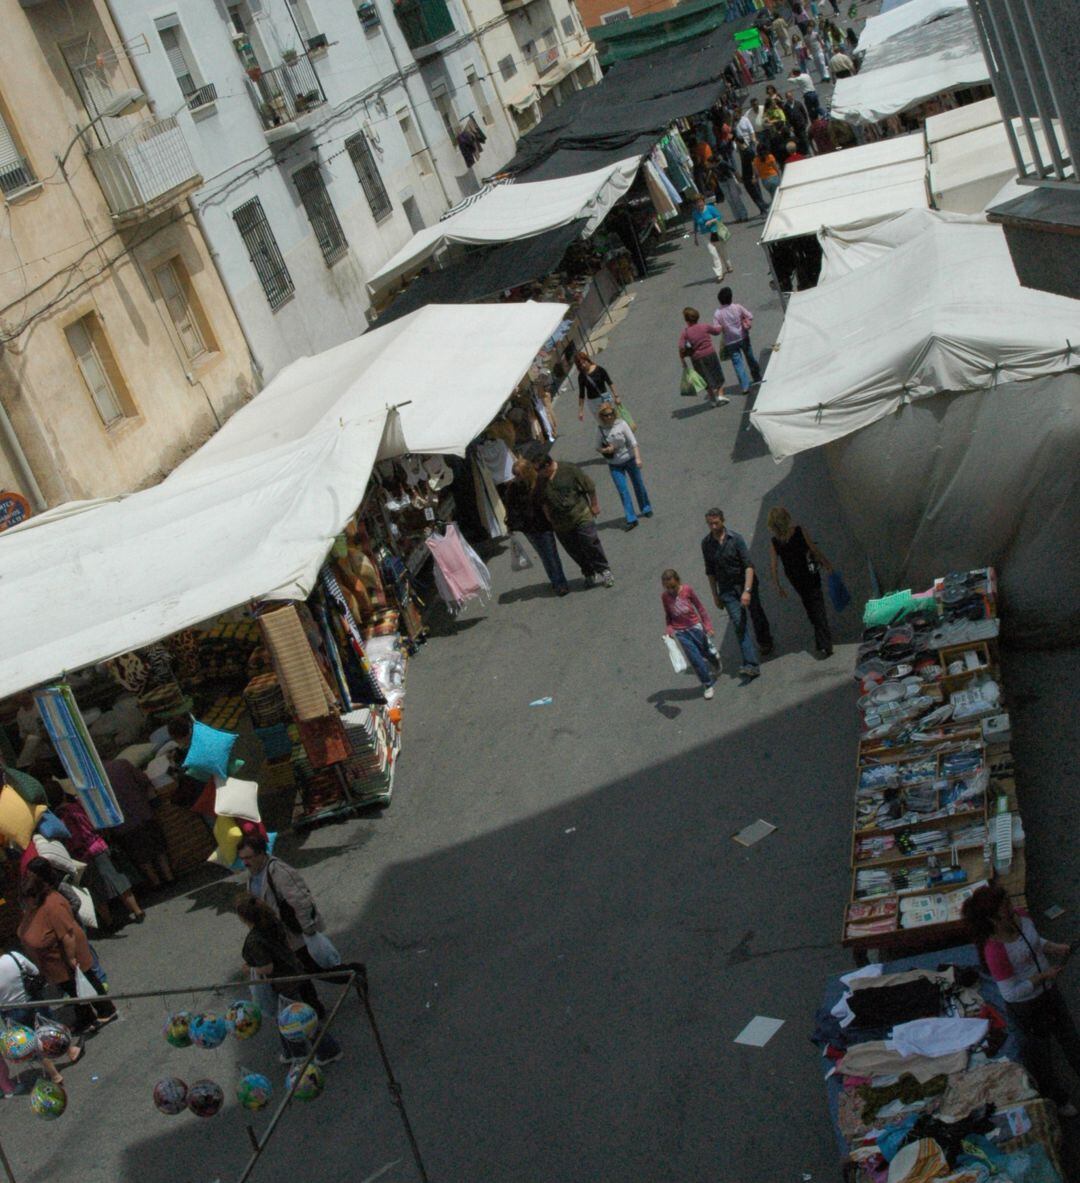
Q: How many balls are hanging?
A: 11